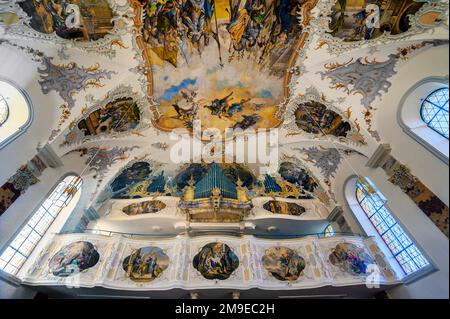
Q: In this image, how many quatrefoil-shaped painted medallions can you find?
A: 5